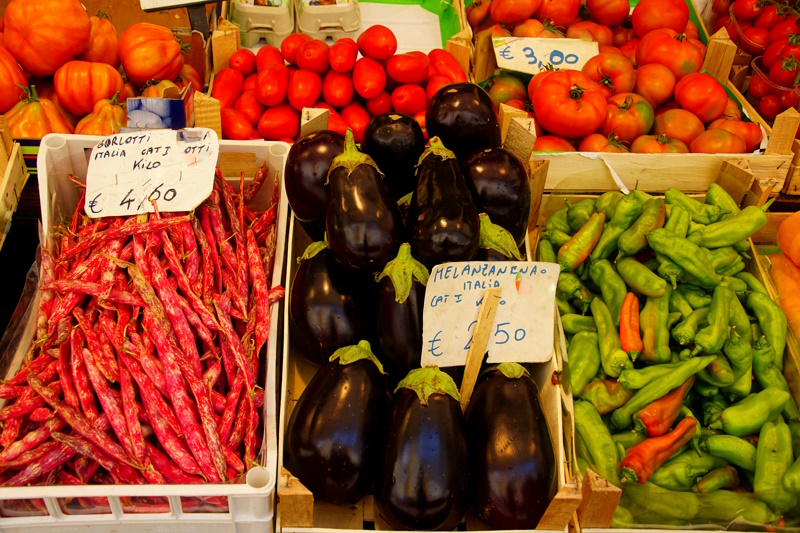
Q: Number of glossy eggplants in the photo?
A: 12